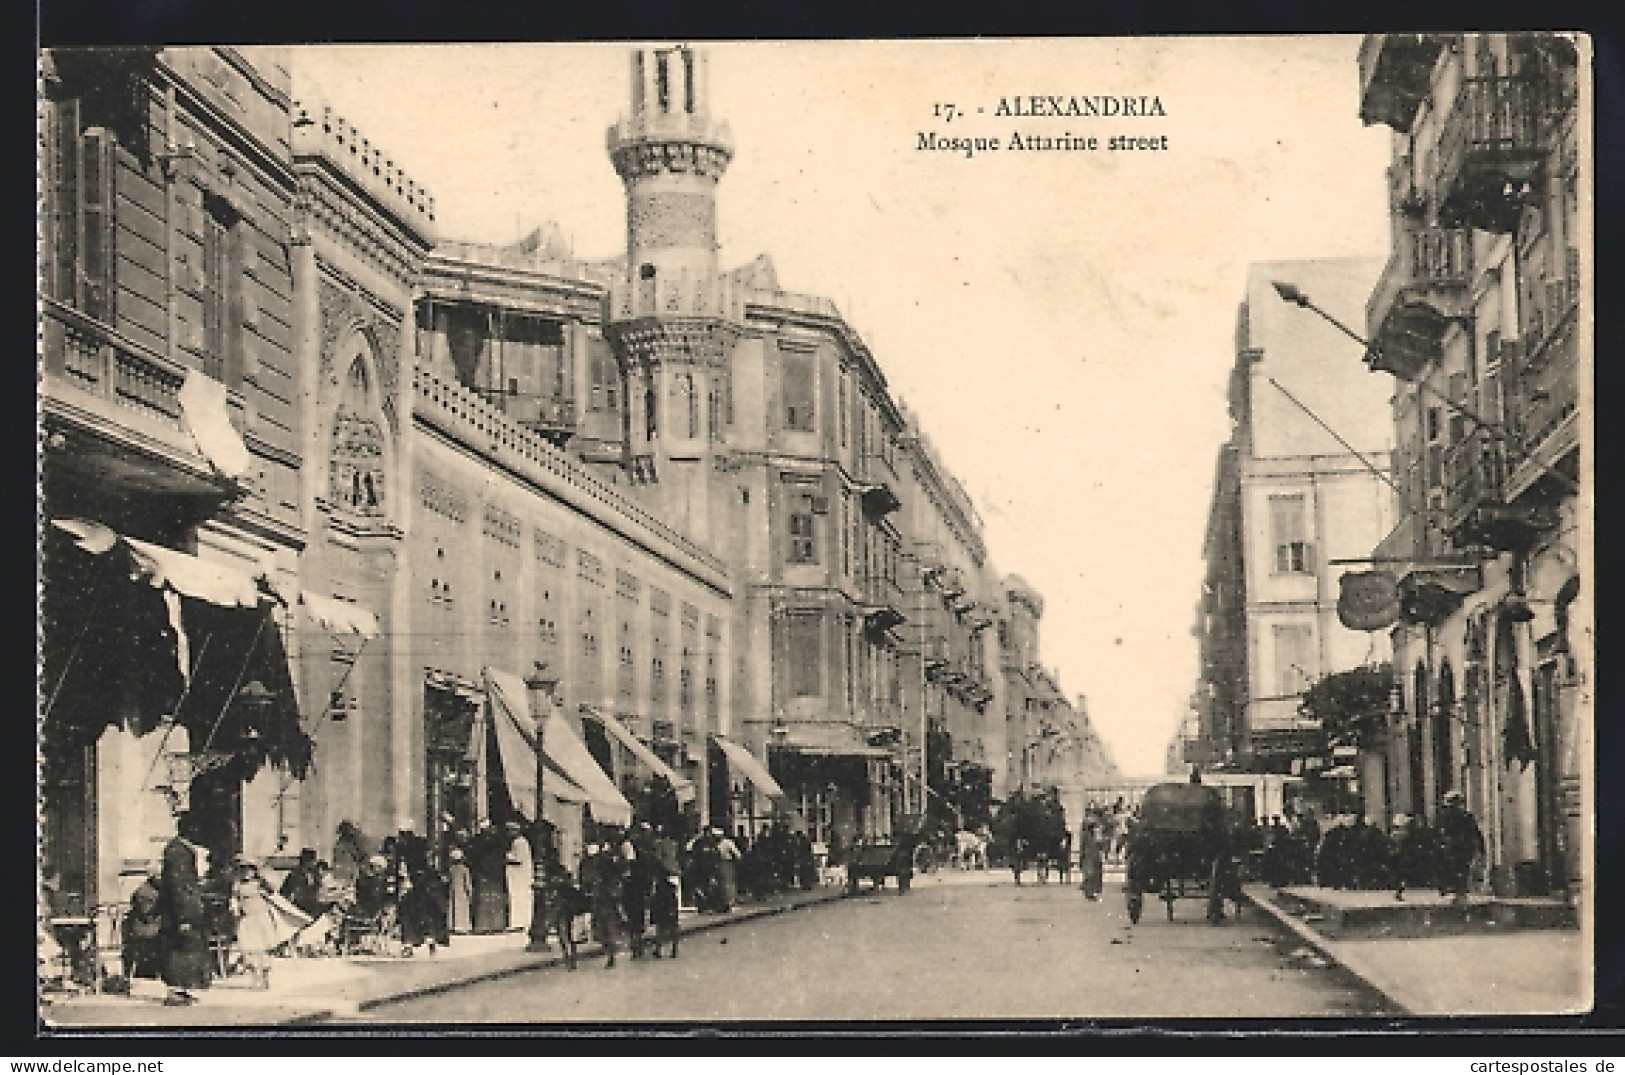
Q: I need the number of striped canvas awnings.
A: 0